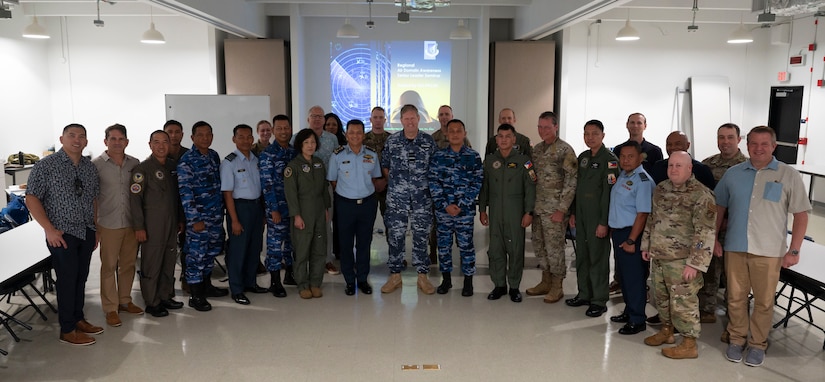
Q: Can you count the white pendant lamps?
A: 6